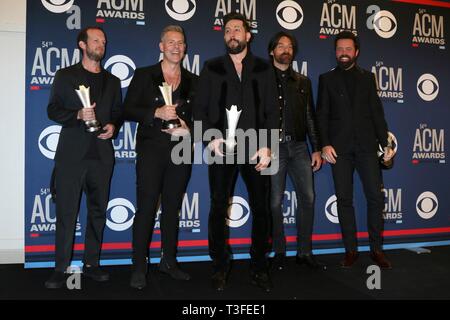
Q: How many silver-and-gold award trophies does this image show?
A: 3